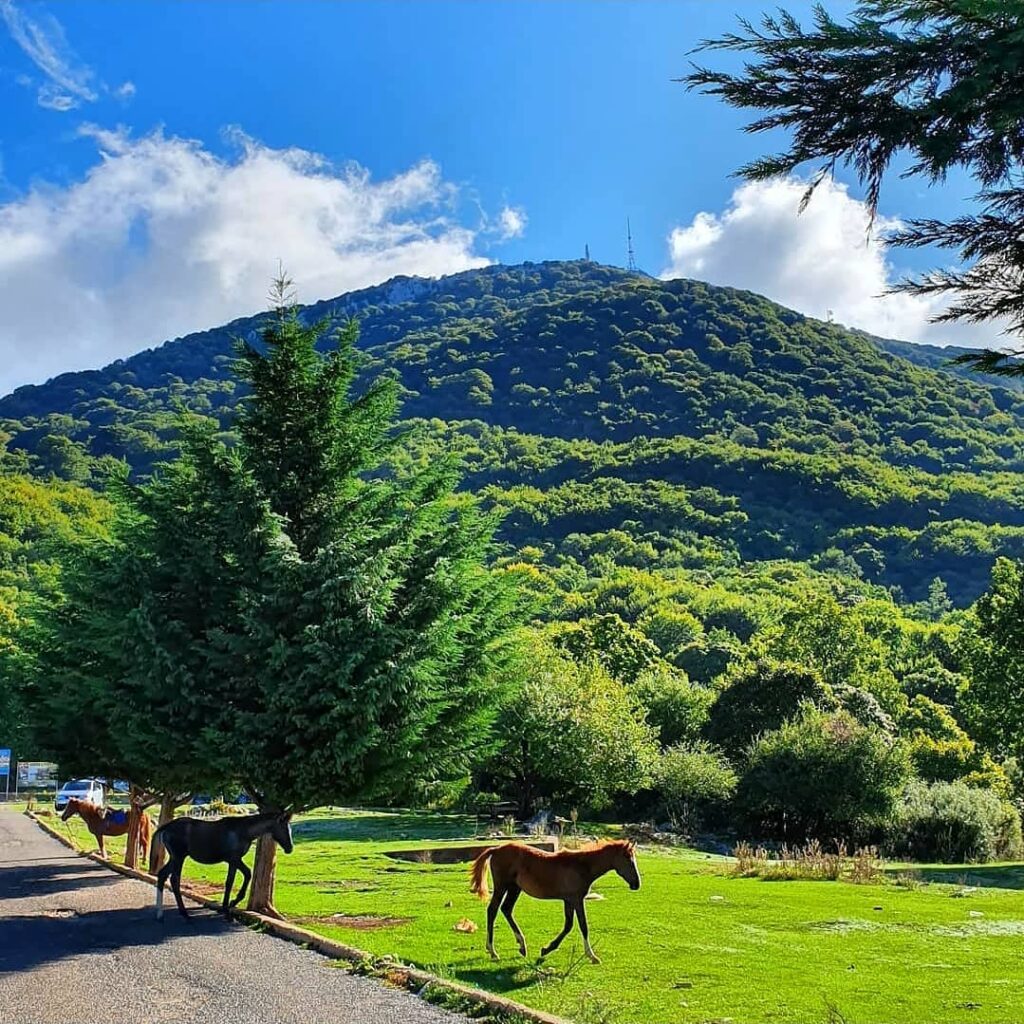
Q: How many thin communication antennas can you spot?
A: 2